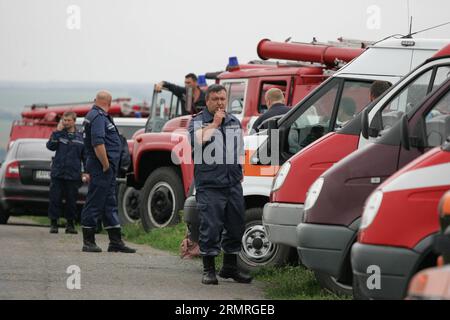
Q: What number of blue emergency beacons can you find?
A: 2